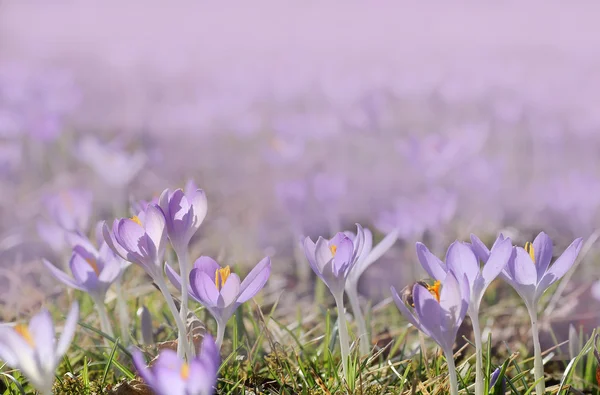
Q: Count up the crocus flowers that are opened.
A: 11